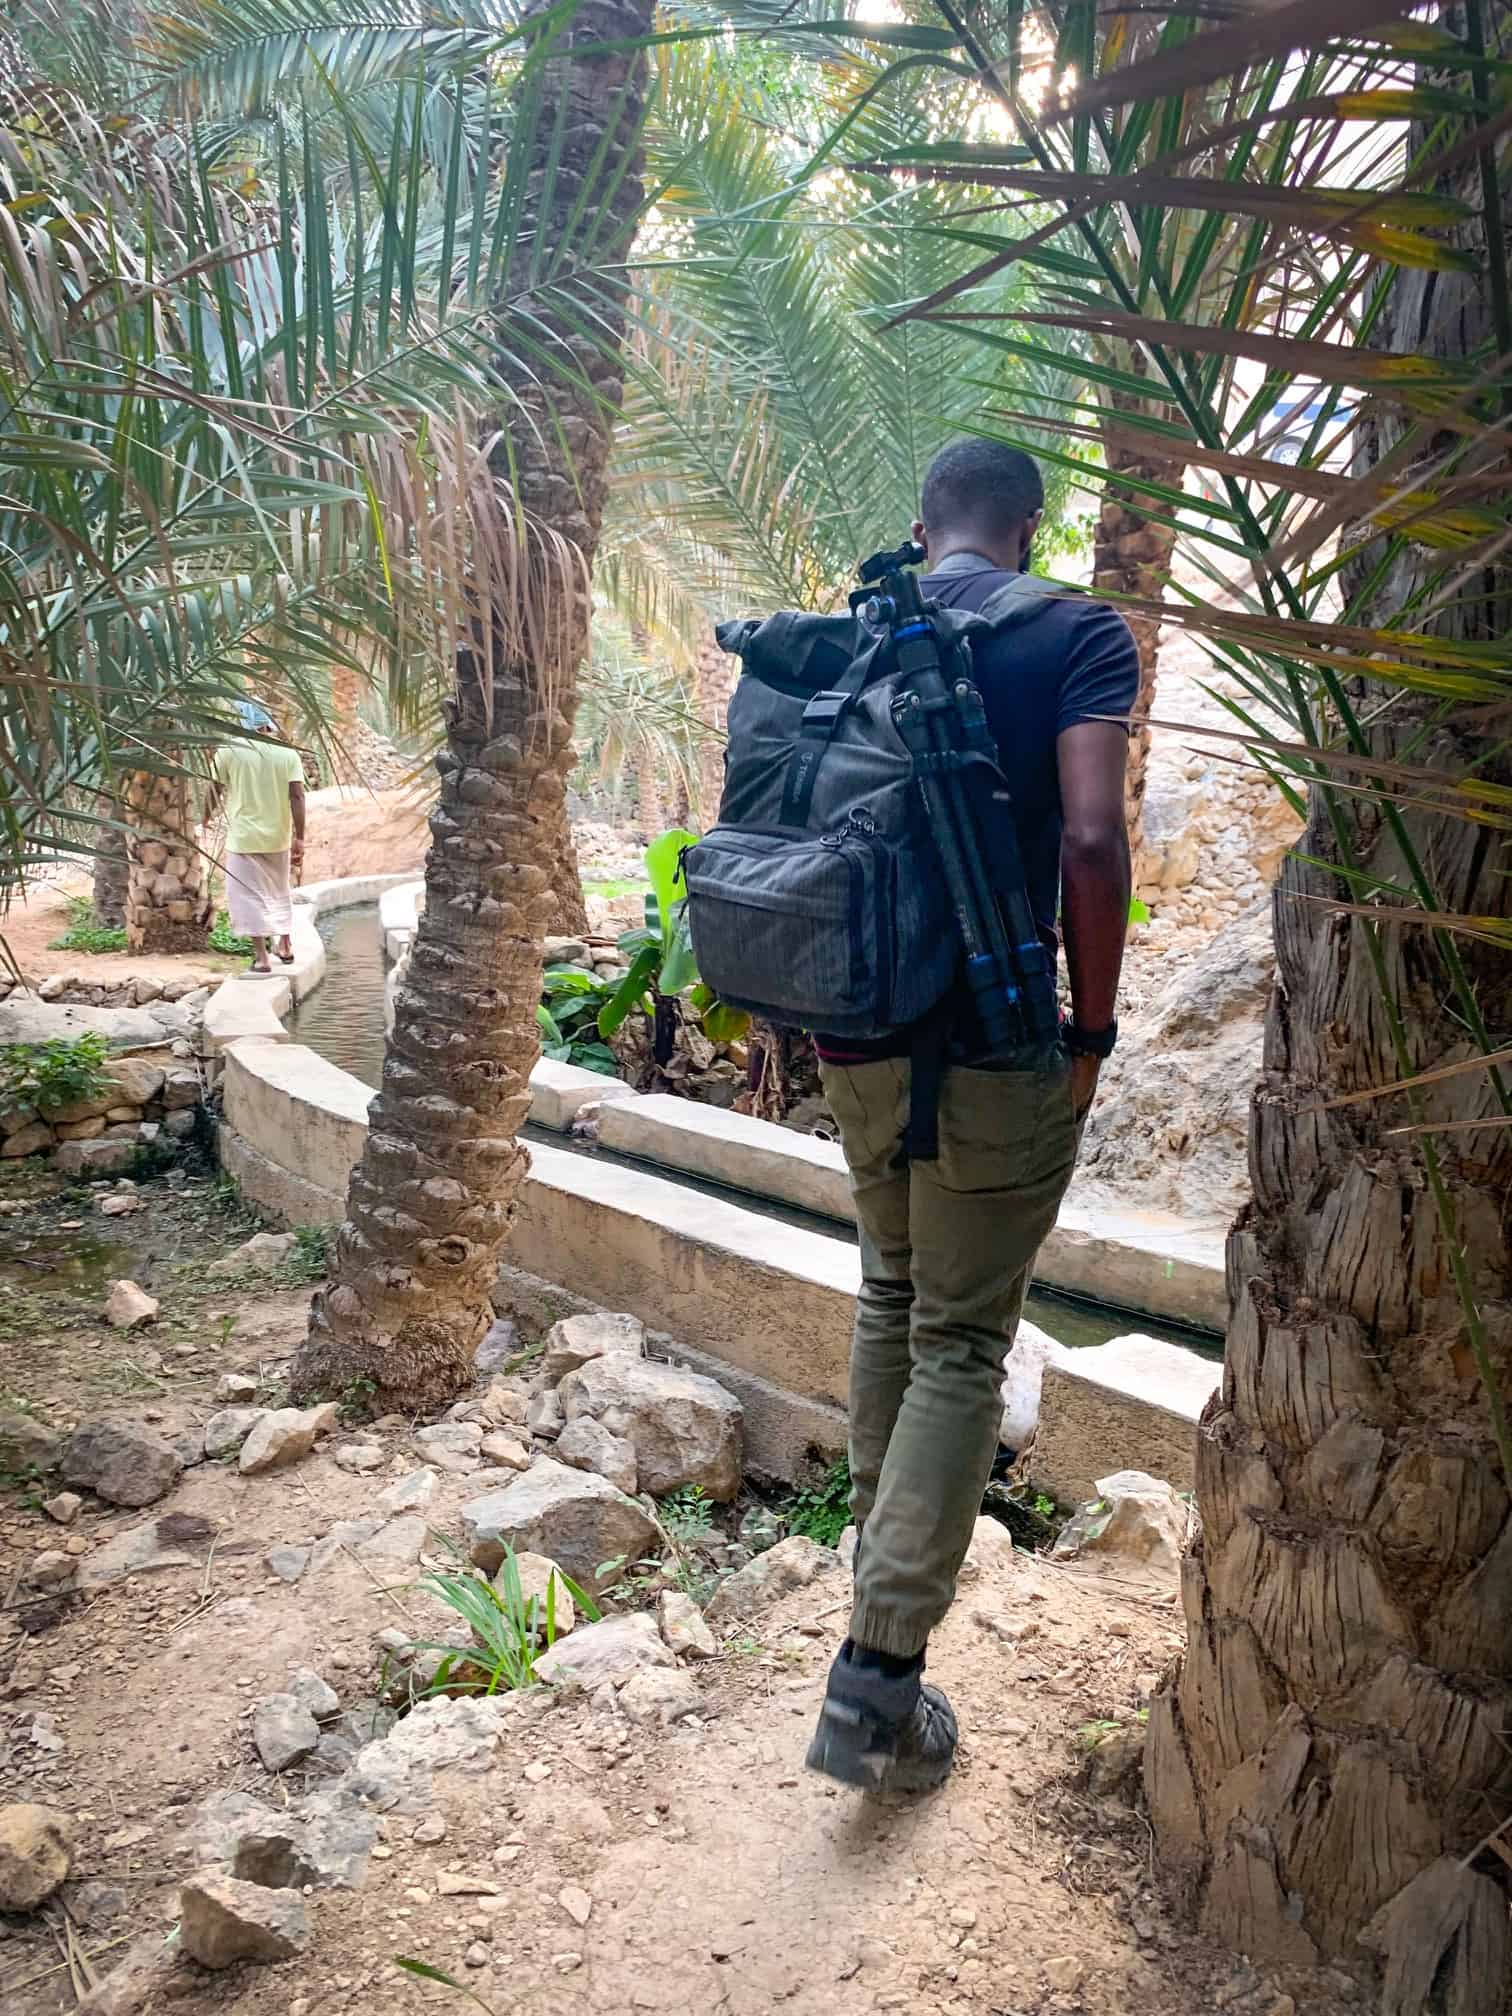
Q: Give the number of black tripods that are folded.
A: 1